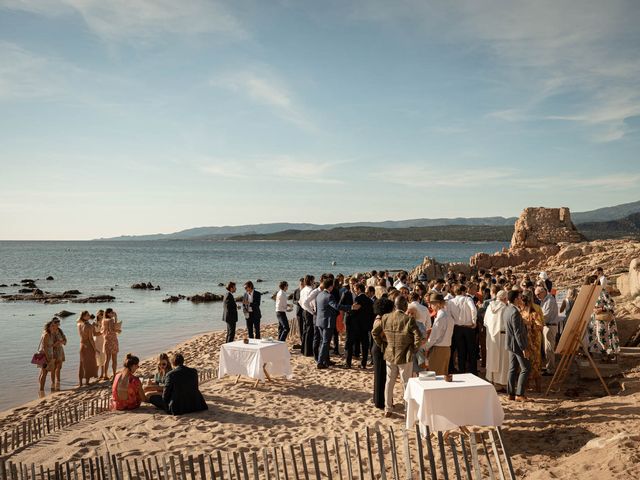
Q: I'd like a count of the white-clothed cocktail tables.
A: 2